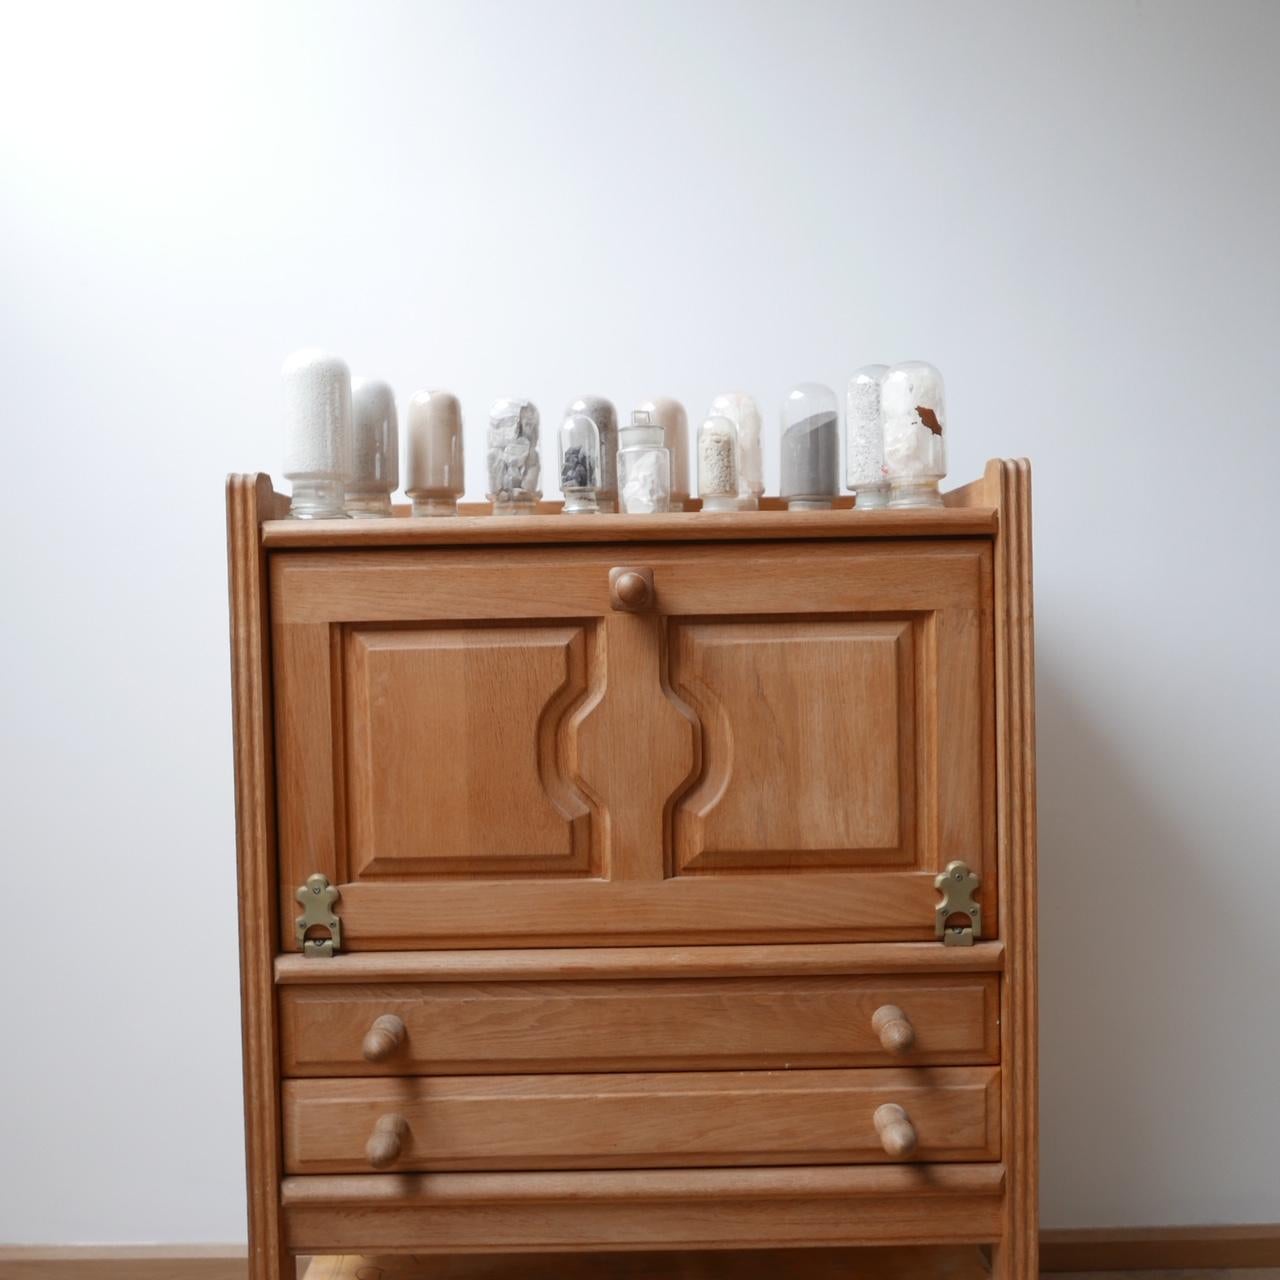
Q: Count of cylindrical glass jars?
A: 13